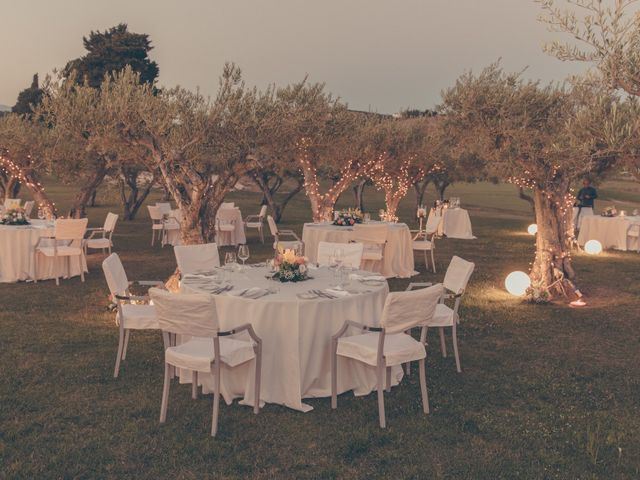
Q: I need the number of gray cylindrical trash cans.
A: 0